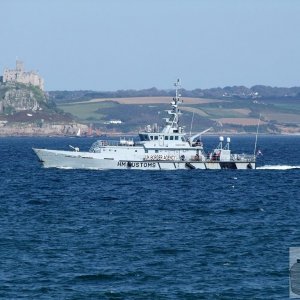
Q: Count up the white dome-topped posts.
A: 2